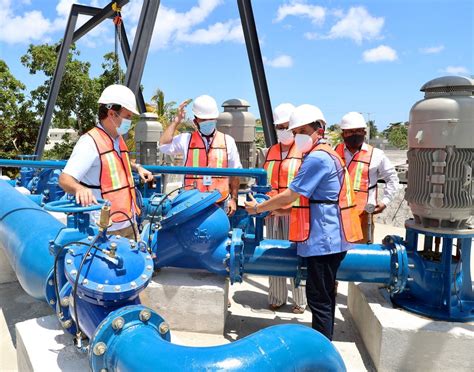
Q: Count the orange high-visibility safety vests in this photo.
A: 5